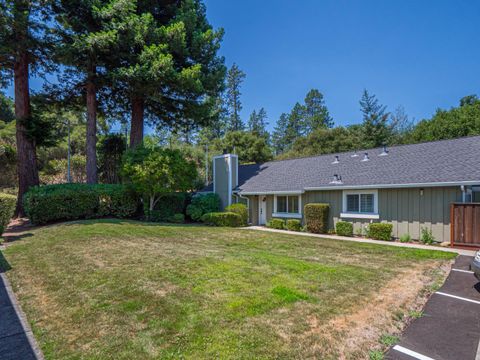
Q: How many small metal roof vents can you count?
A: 5